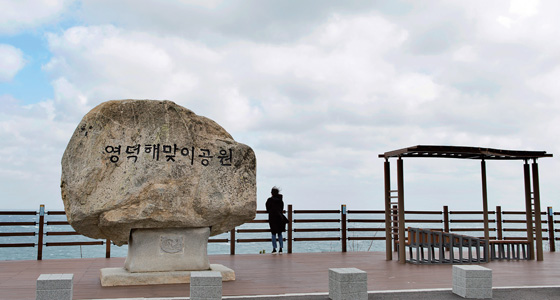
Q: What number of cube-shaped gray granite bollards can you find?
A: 4